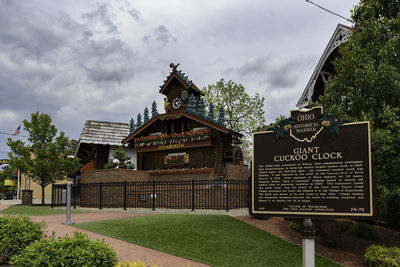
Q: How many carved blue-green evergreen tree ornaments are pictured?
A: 8